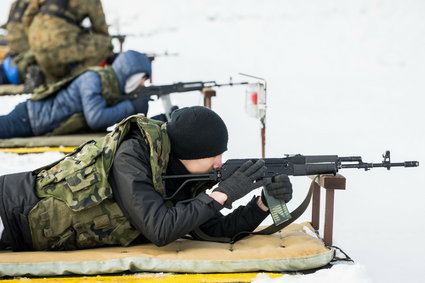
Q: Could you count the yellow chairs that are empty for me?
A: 0